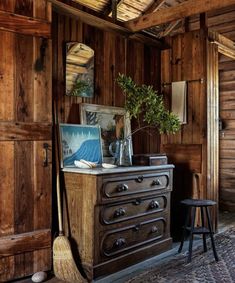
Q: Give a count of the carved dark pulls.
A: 6